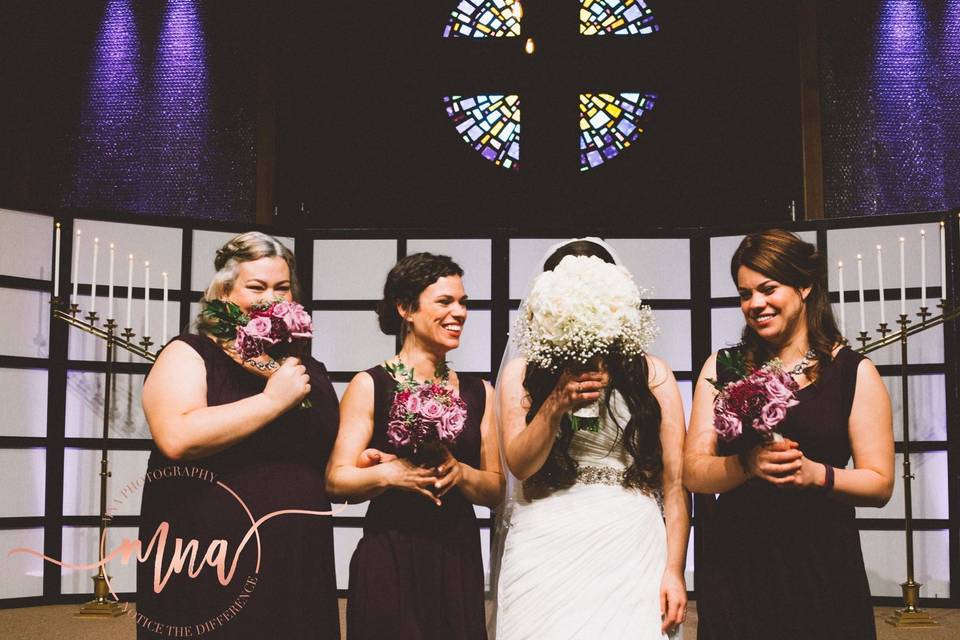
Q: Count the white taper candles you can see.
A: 13